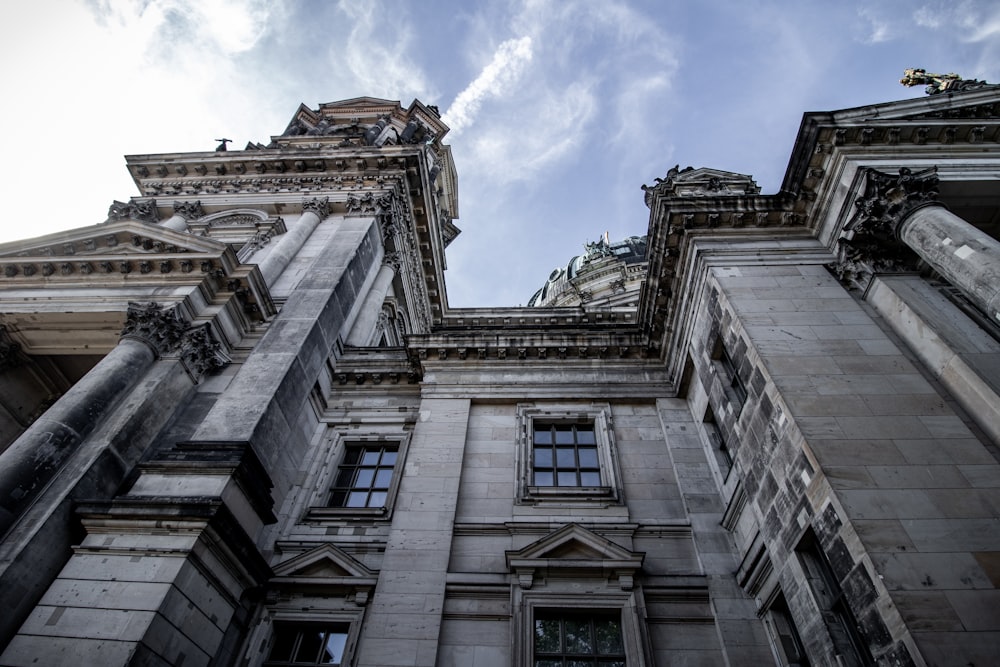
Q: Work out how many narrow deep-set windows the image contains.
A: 4